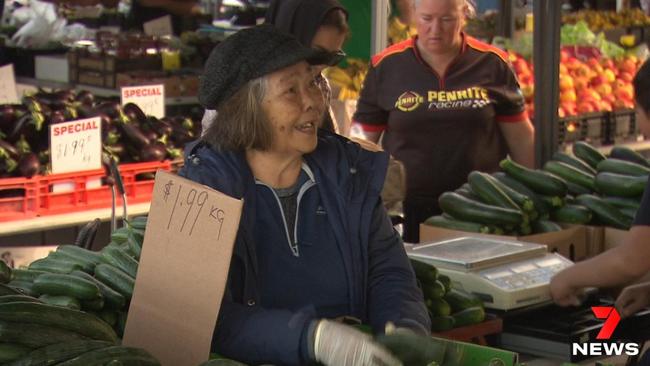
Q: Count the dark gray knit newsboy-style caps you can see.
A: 1